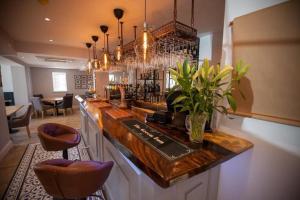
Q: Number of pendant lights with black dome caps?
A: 4